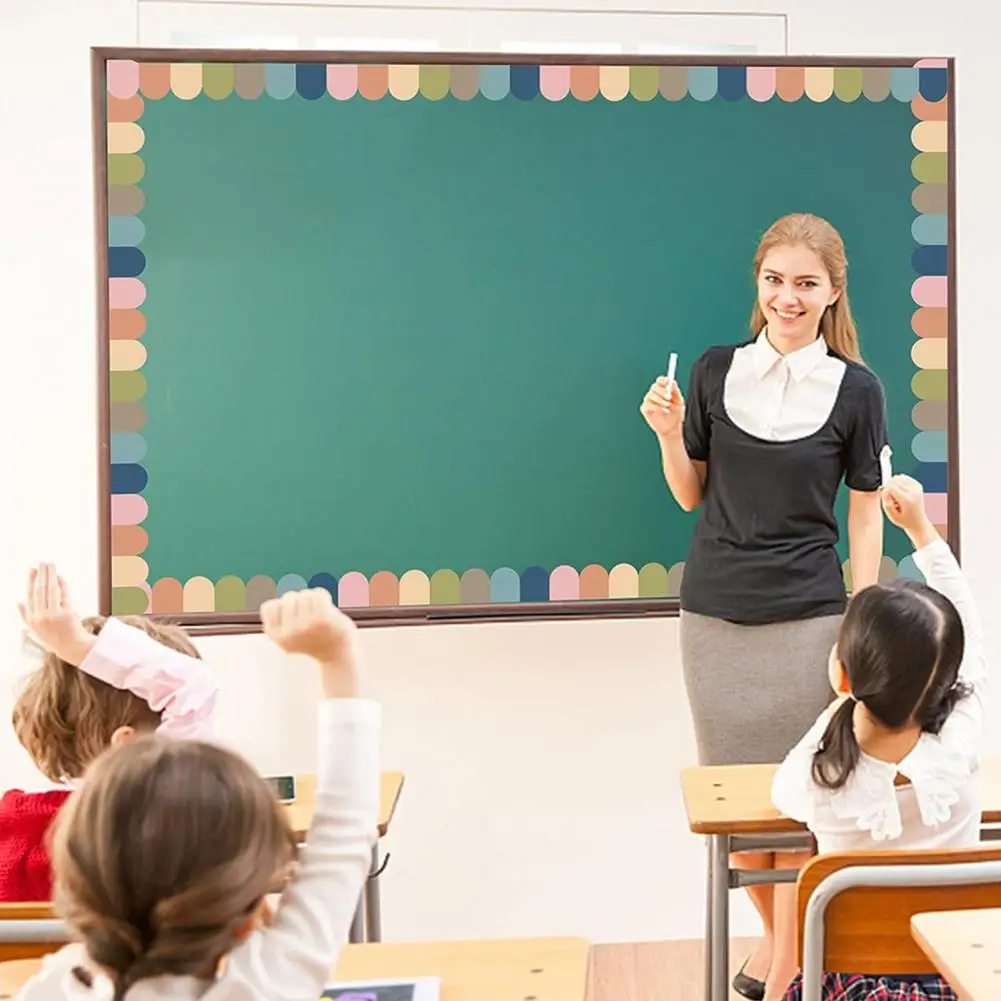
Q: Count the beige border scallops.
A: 12